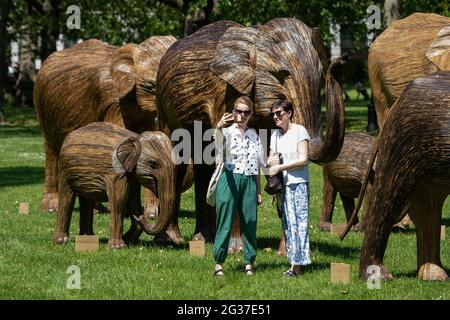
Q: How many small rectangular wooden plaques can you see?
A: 6